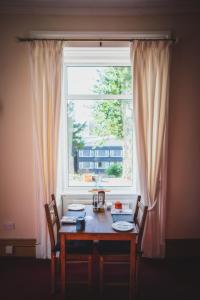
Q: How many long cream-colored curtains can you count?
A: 2